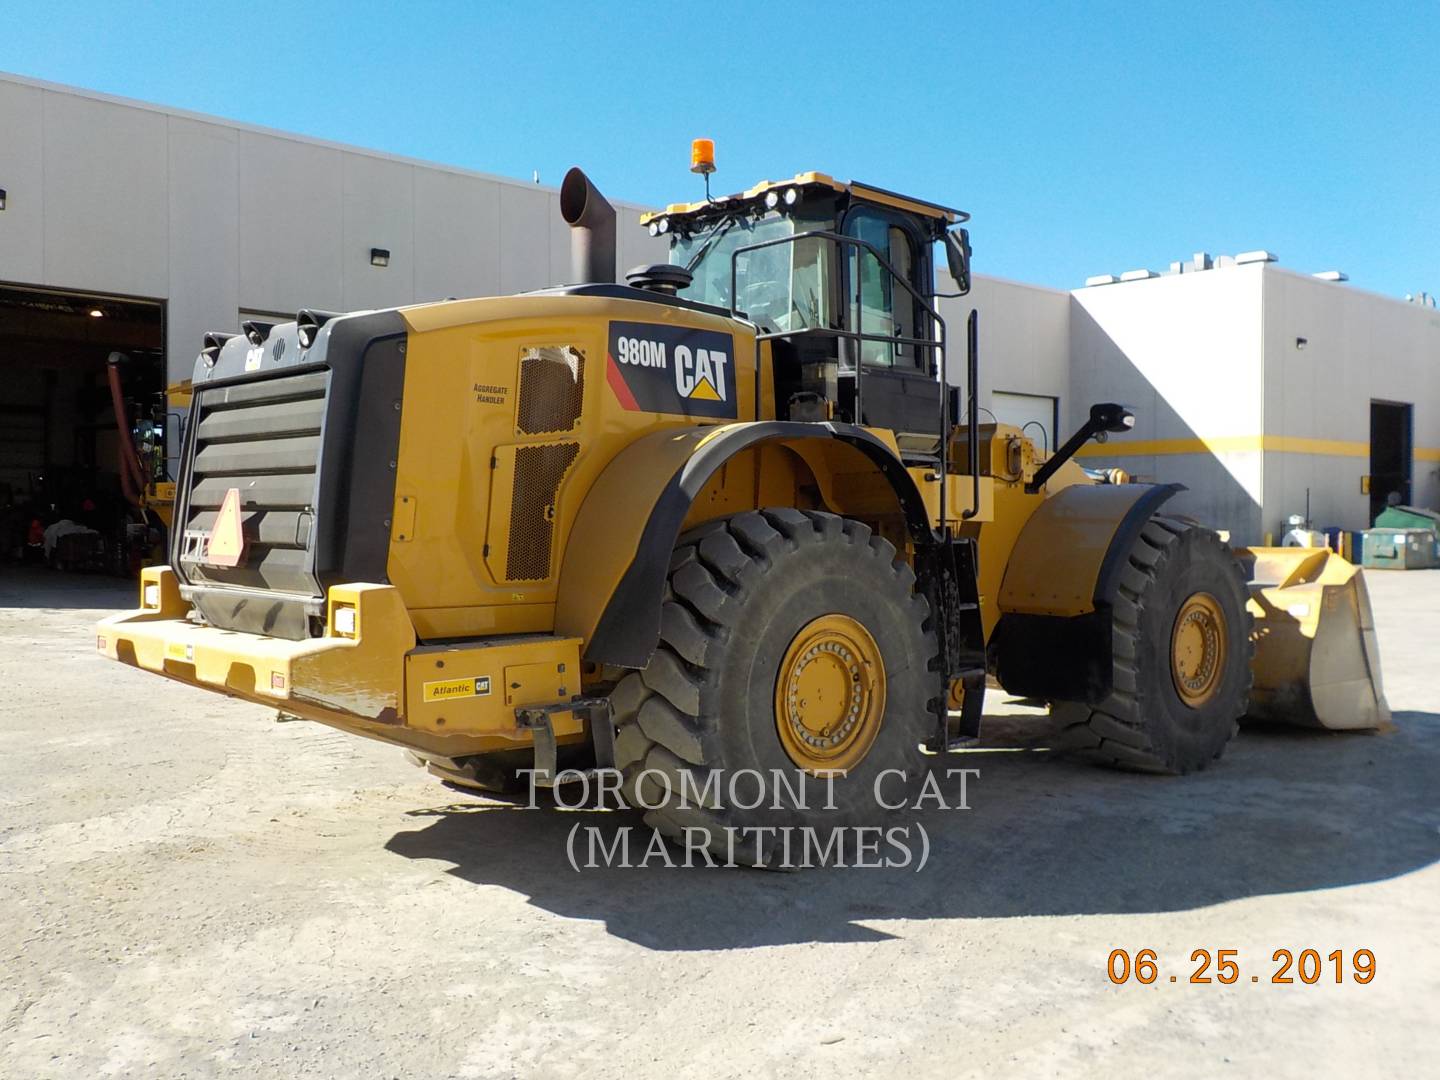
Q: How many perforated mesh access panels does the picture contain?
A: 2